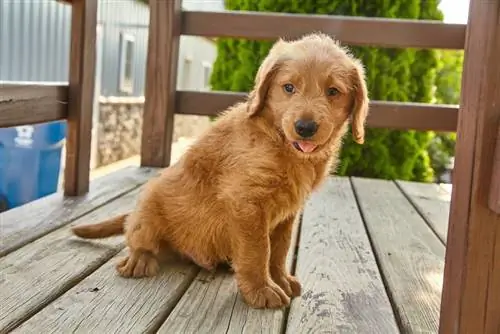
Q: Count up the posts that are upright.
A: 3